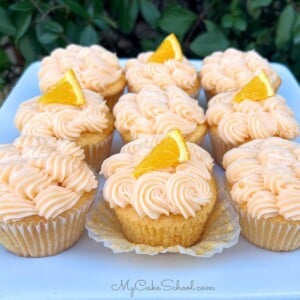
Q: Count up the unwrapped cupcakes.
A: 1